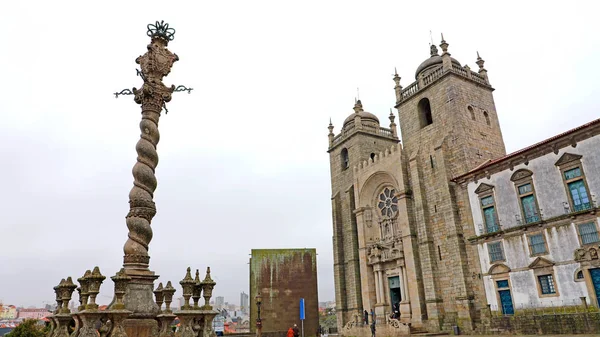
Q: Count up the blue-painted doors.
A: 2